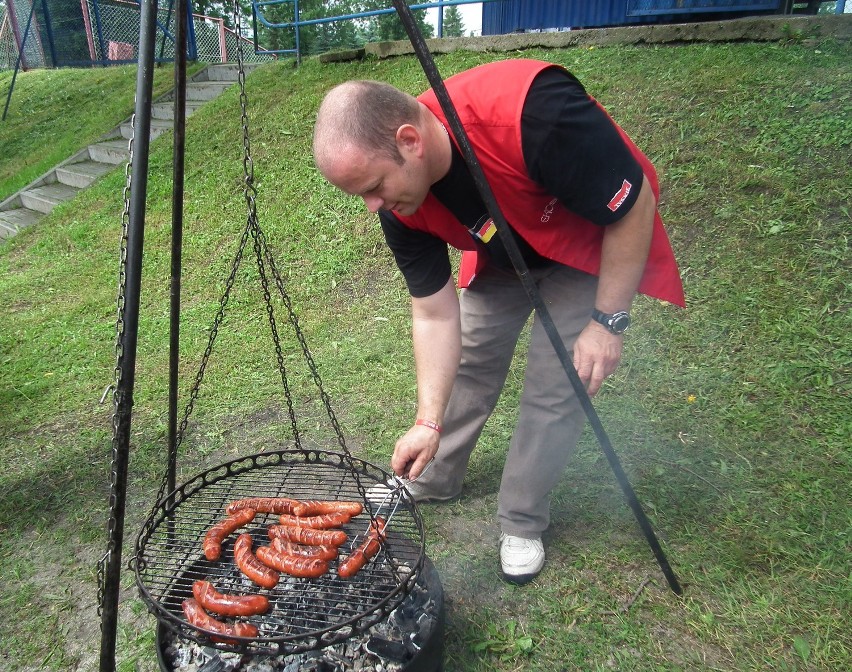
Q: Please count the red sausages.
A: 11